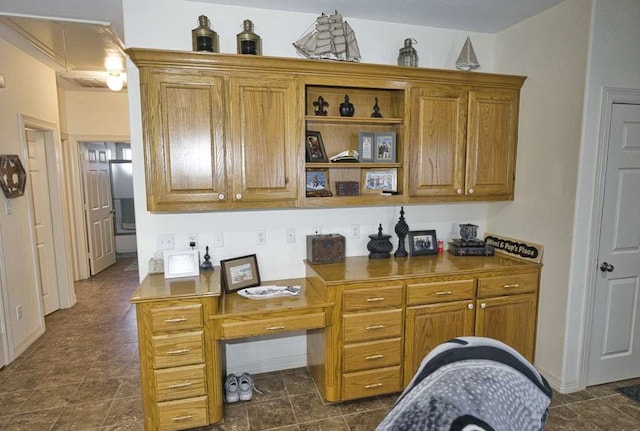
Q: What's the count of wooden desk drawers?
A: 11